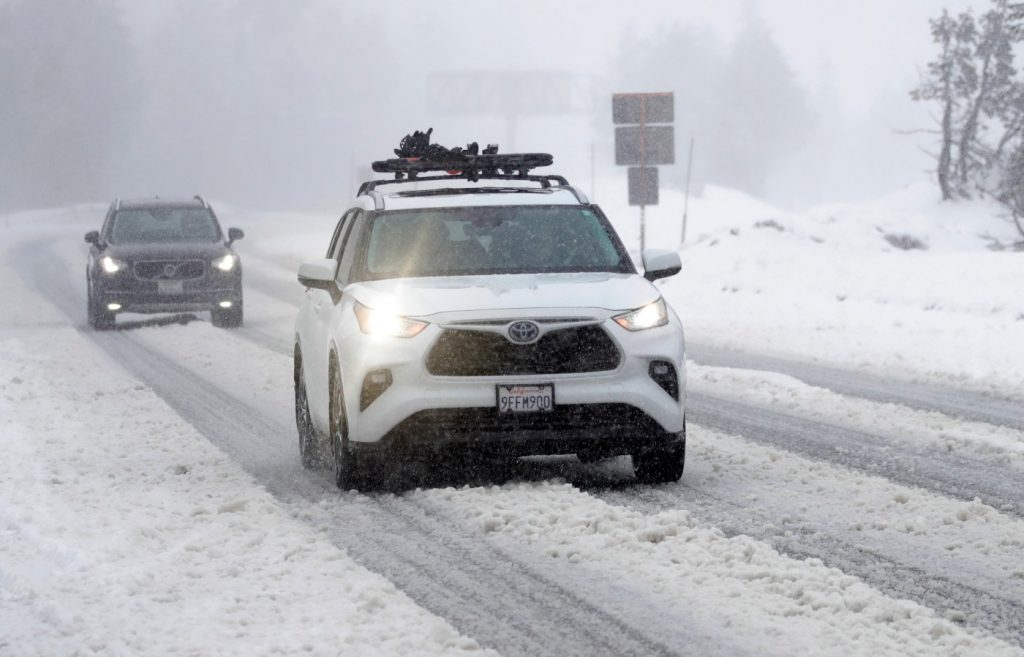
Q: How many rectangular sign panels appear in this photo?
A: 3